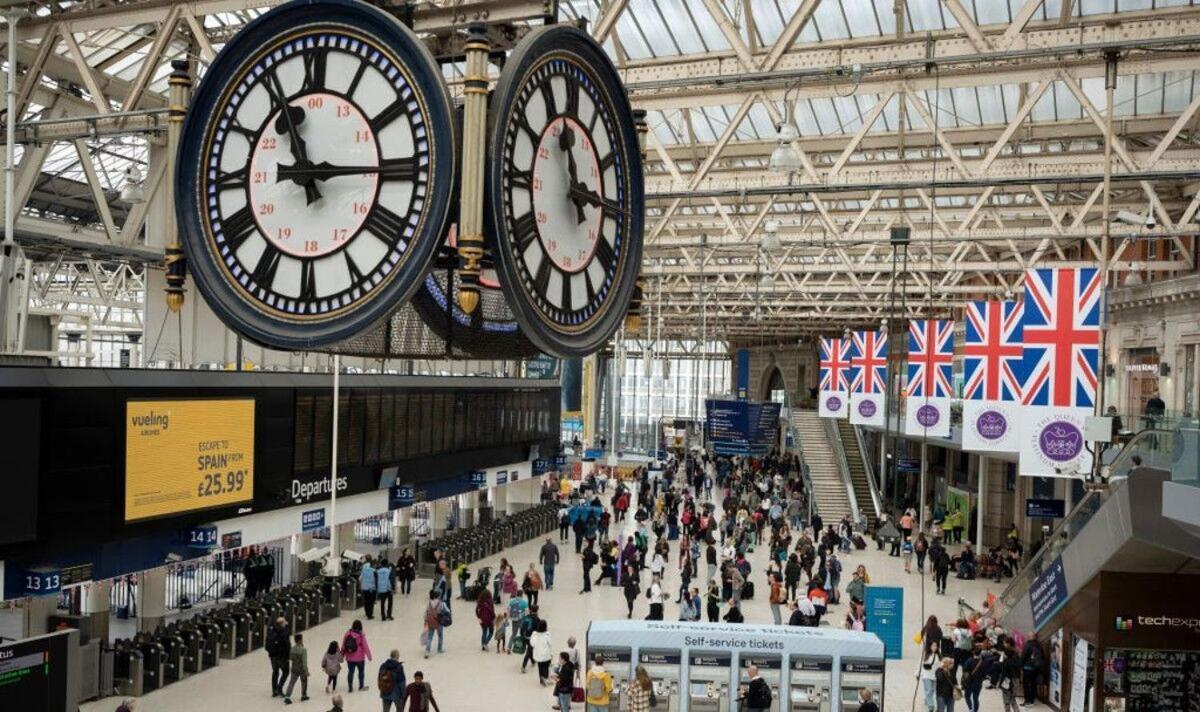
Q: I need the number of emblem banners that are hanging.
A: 5